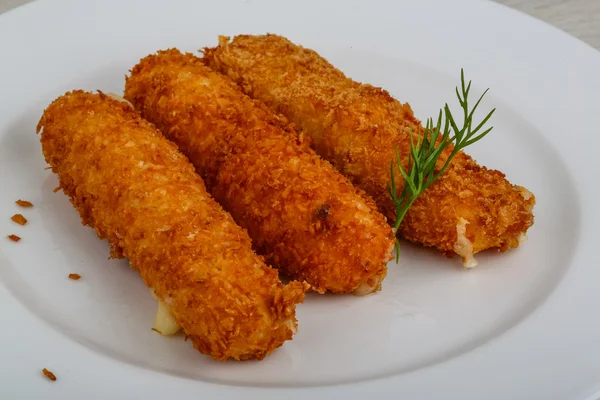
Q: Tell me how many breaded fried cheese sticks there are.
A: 3